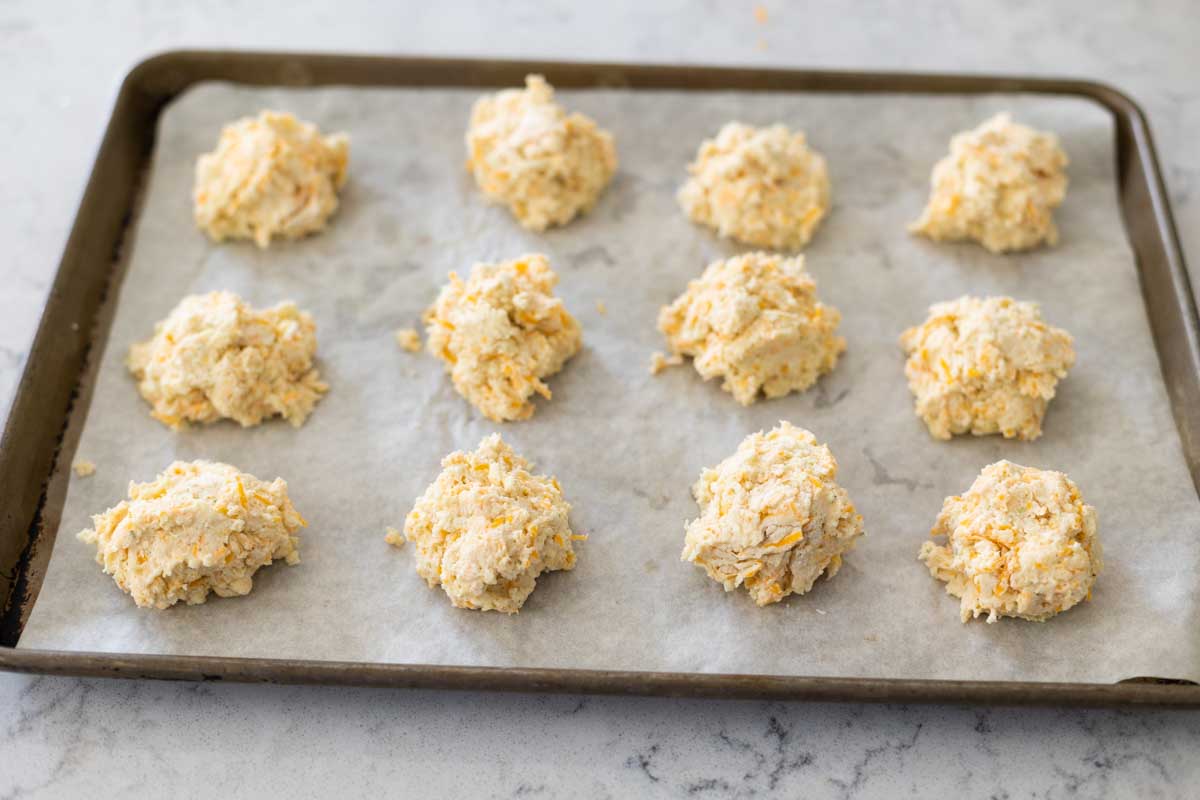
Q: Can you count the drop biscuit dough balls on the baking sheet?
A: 12